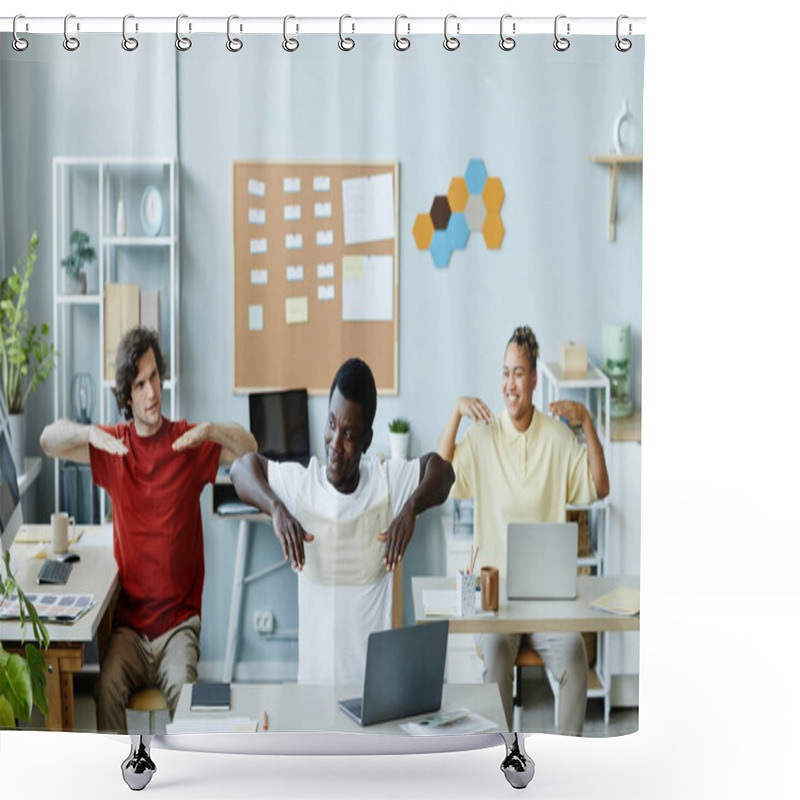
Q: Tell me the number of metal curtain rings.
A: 12